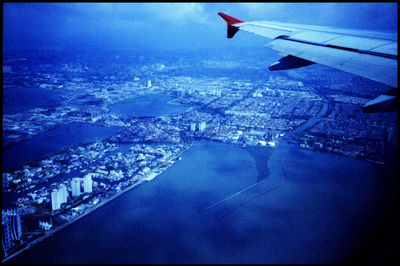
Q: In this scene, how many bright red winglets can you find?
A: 1